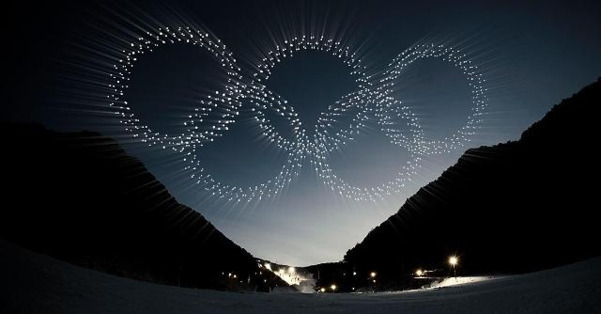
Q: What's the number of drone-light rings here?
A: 5